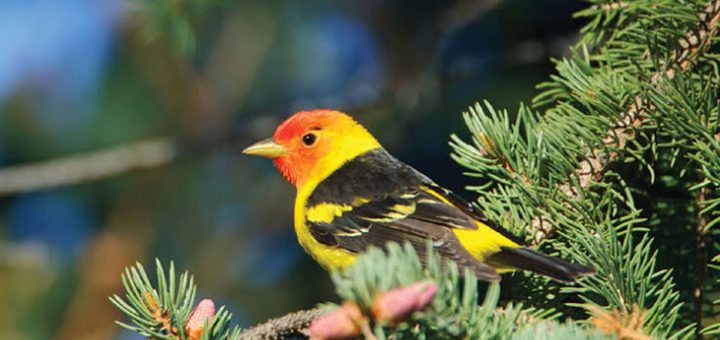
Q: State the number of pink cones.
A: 3